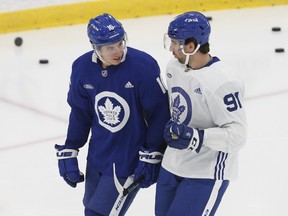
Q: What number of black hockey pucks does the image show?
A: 5